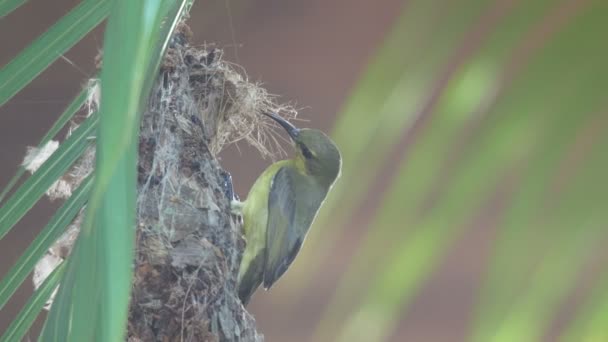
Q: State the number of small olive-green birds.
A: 1